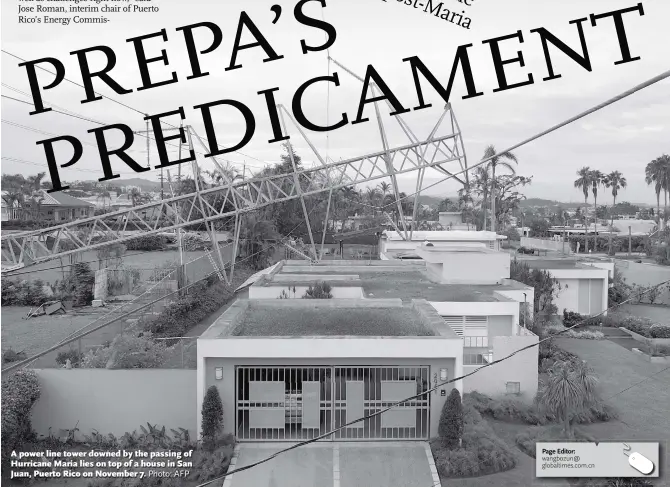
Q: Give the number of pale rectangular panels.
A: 6